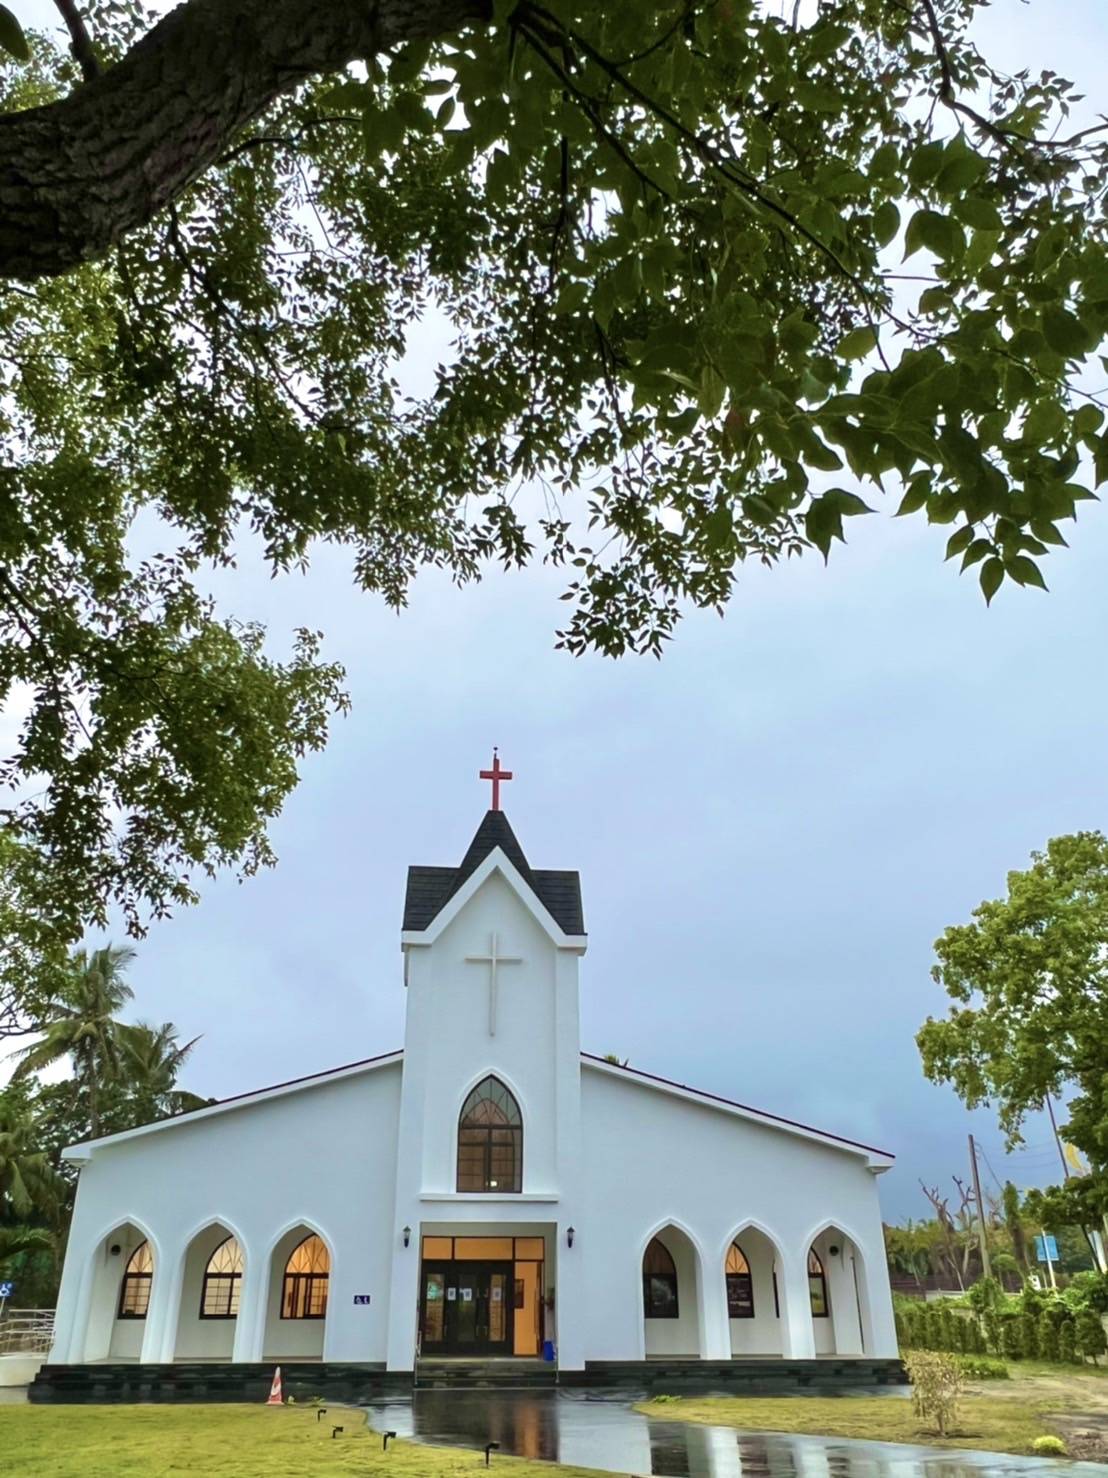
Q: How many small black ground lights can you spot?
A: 4